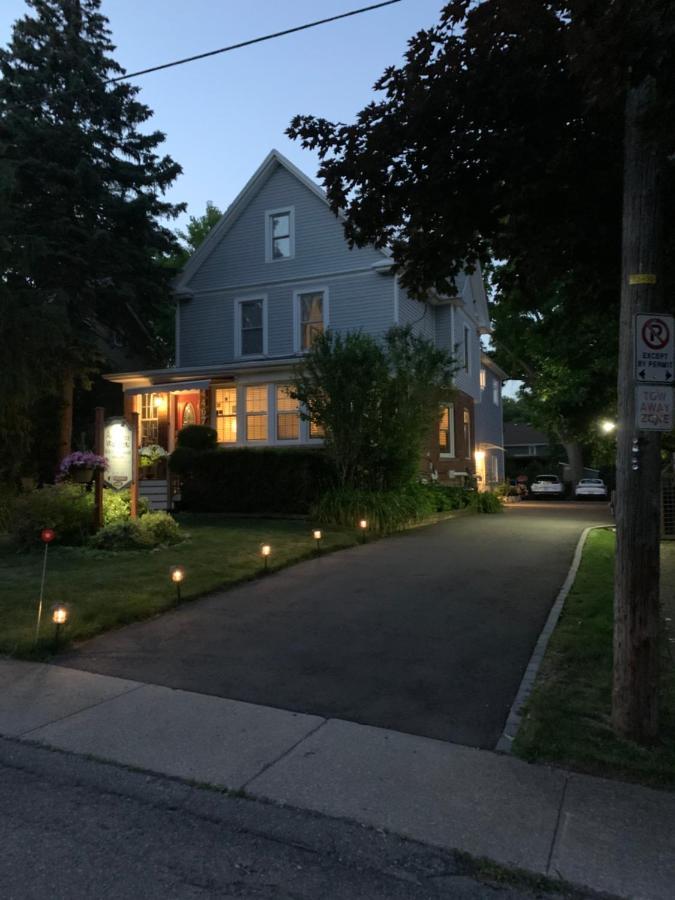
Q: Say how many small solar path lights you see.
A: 5